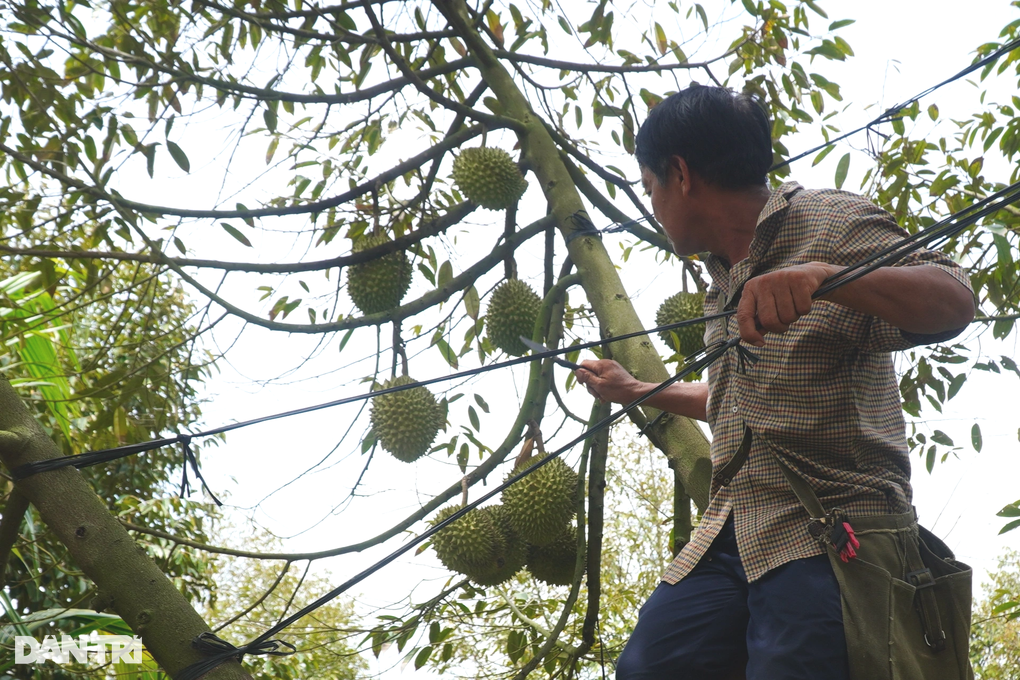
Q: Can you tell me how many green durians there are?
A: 9